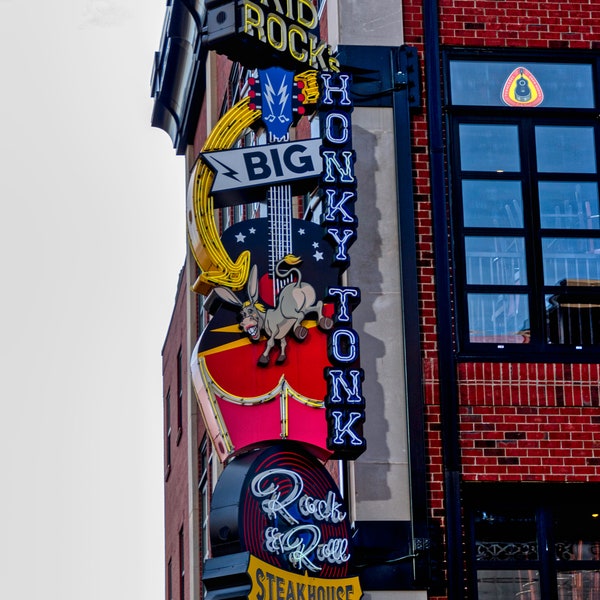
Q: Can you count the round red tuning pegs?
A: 6